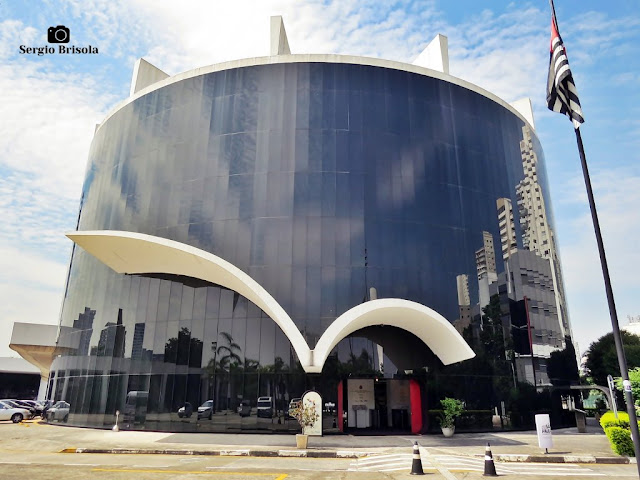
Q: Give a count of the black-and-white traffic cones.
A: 2